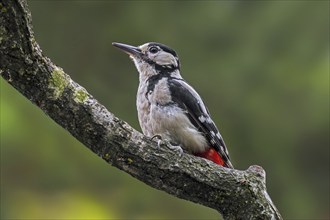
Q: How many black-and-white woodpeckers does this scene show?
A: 1